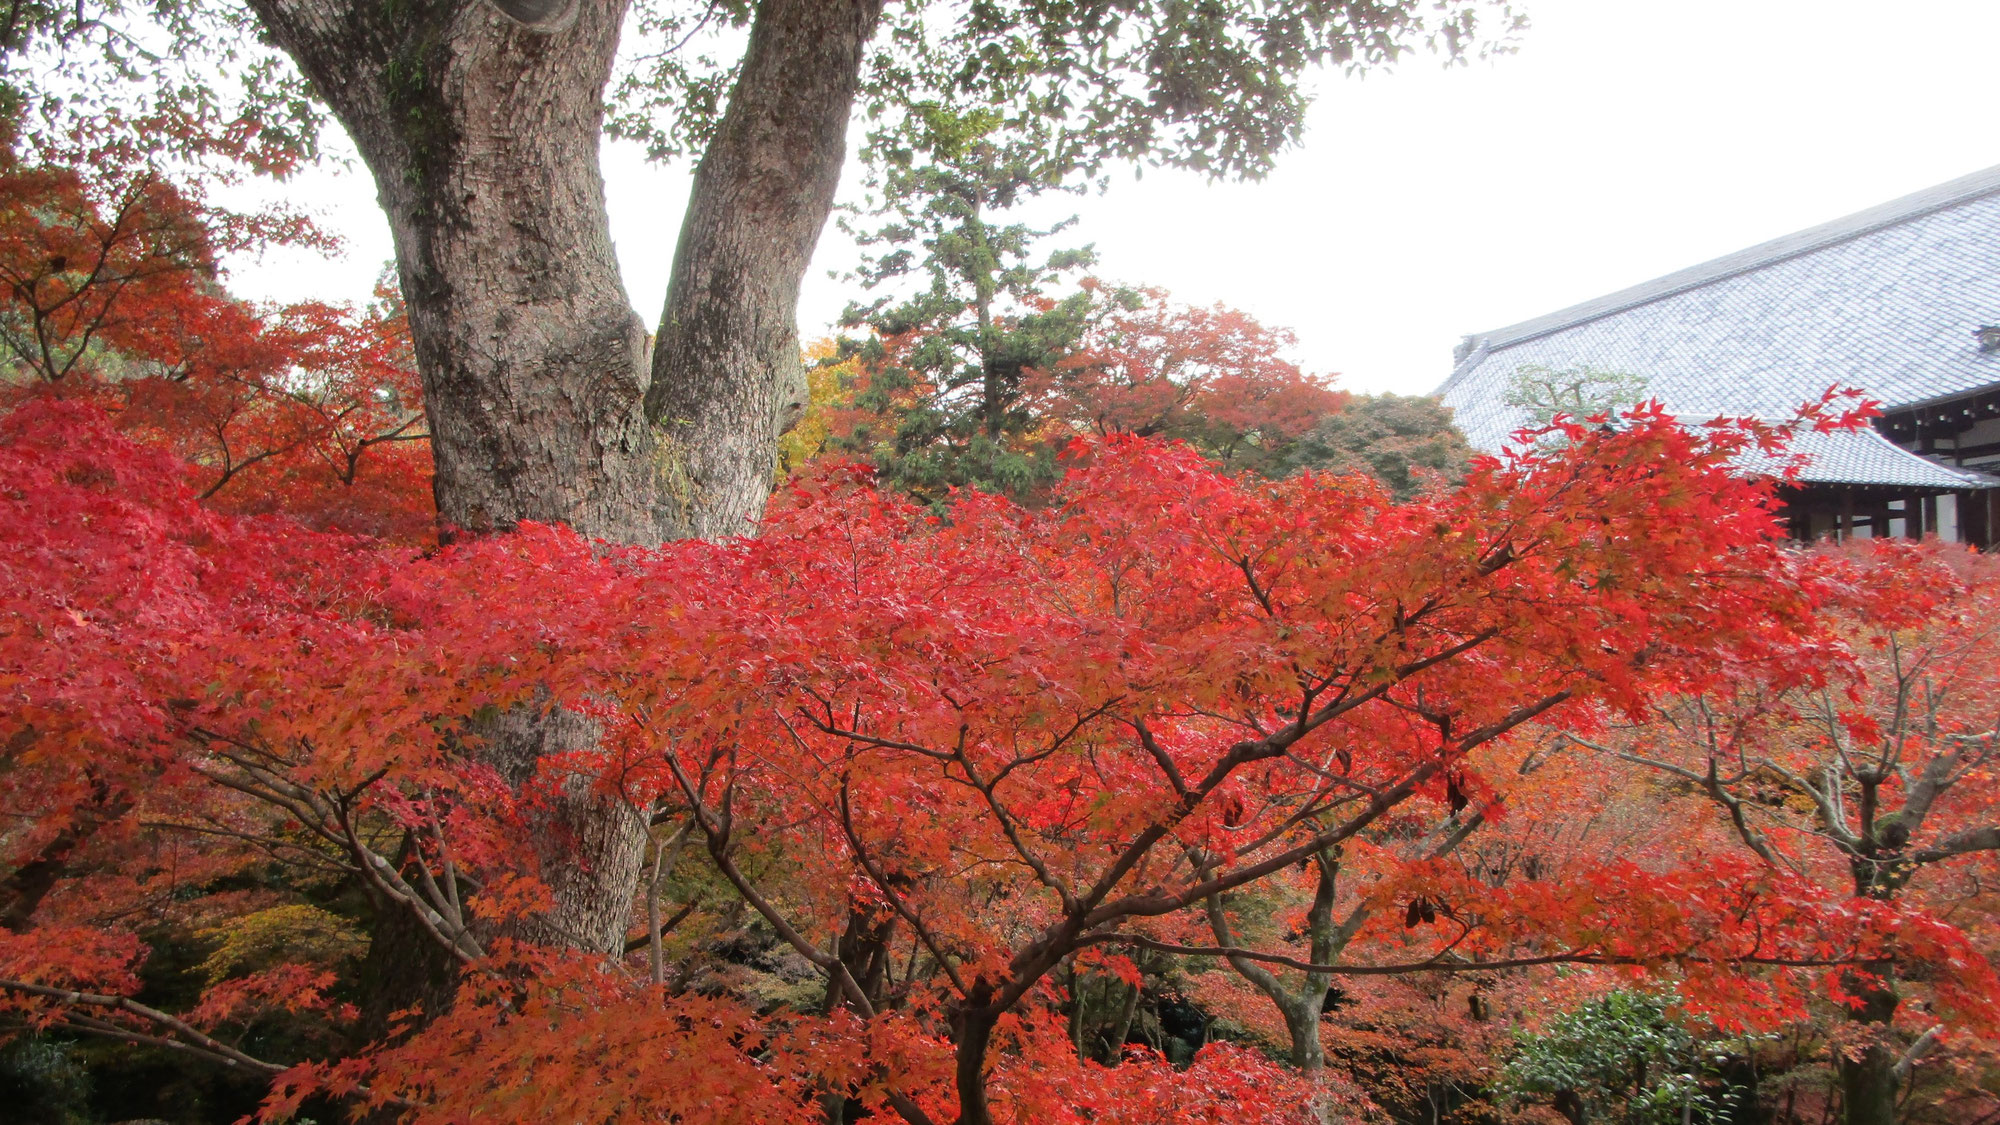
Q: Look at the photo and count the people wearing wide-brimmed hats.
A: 0